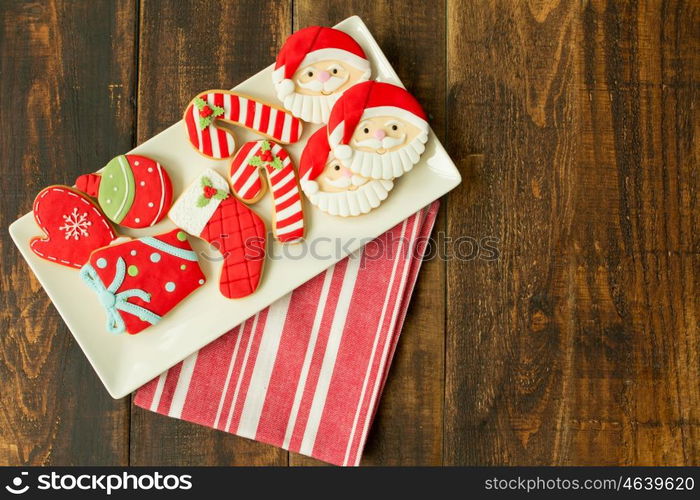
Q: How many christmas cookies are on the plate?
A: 9